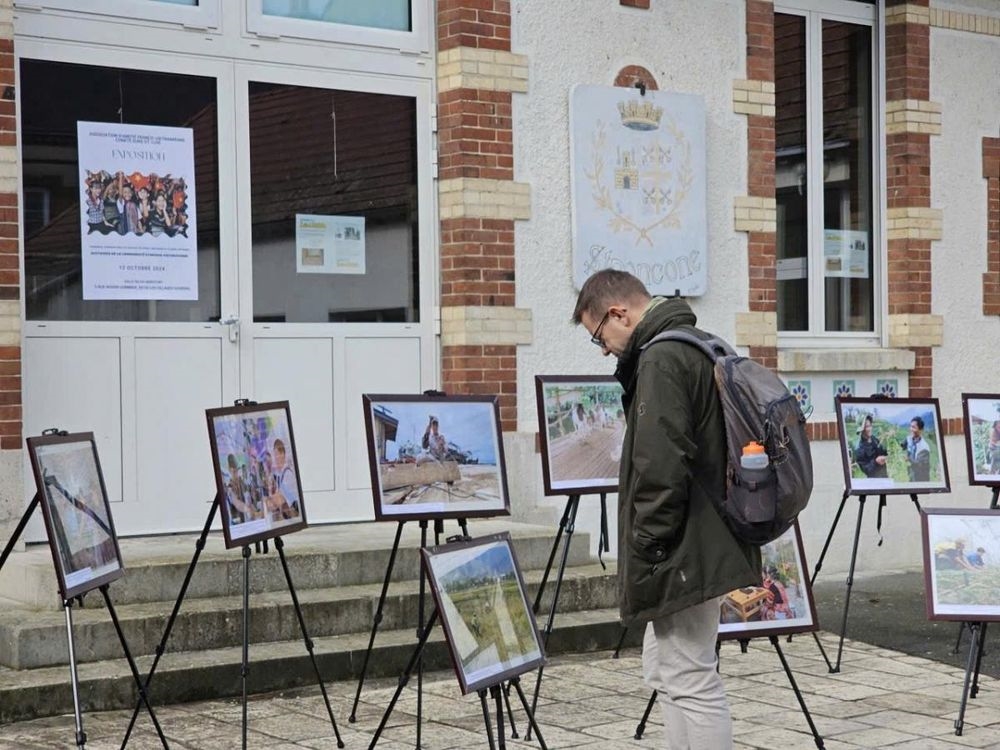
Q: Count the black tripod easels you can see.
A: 9